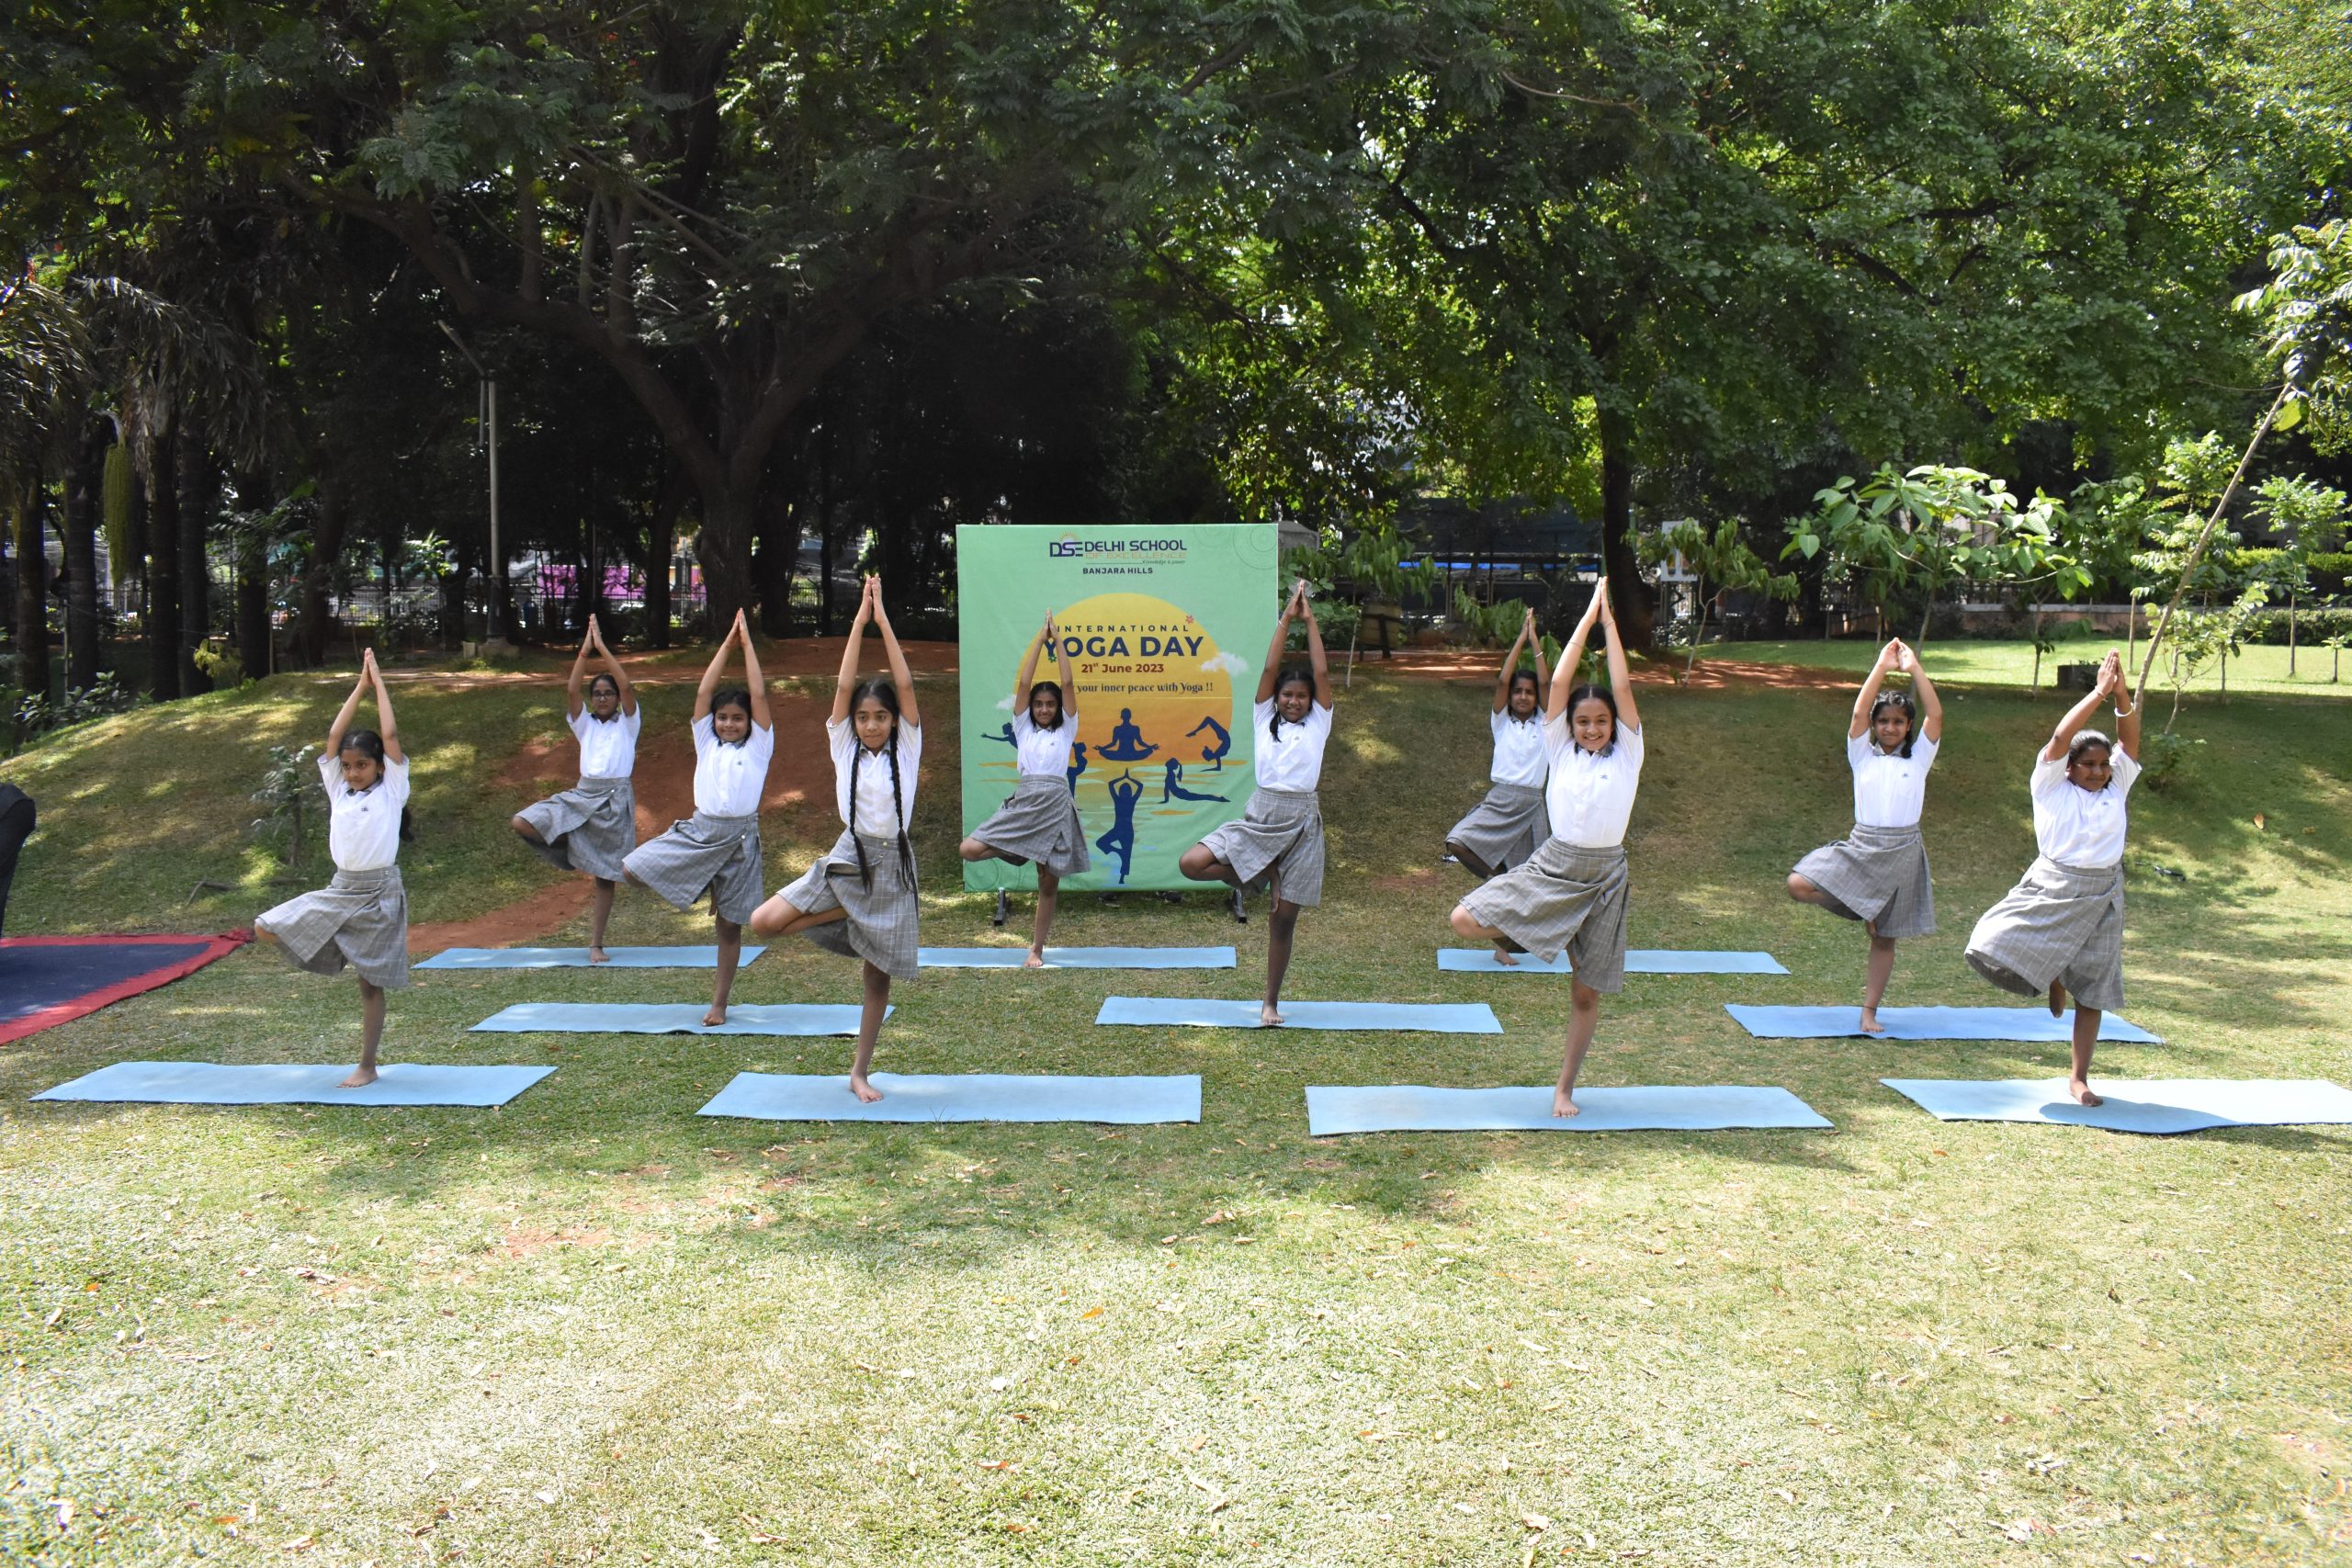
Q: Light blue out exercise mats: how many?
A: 10